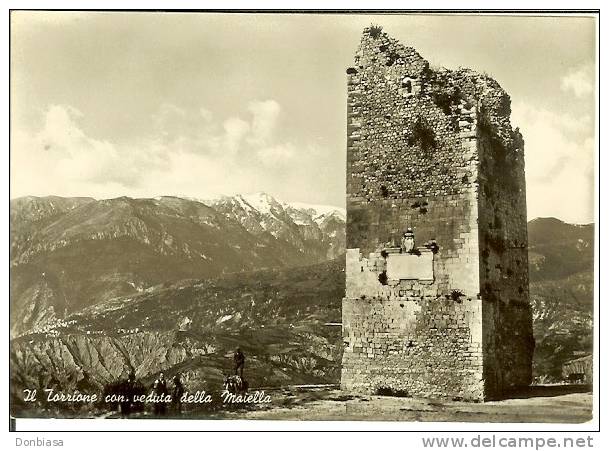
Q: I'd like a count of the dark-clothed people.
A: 4